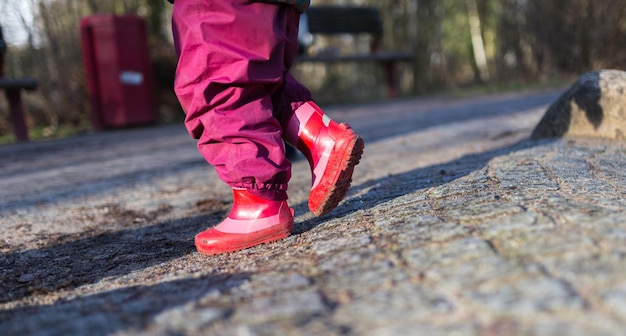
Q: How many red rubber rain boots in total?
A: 2